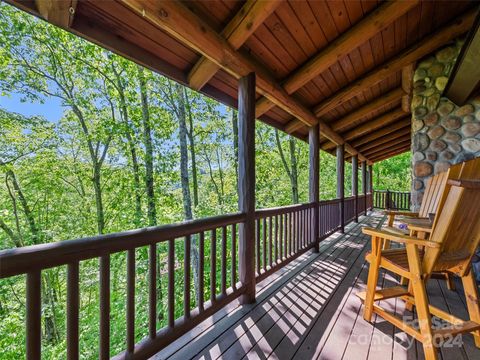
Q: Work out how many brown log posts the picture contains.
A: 6